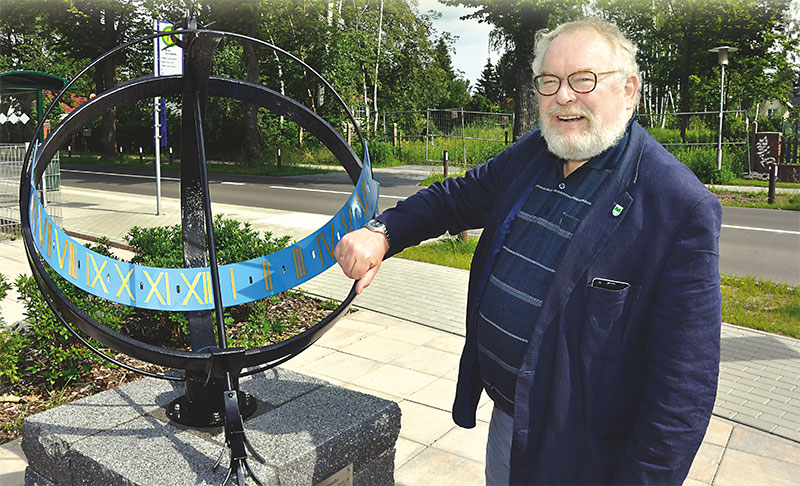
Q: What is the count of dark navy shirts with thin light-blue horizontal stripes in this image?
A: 1